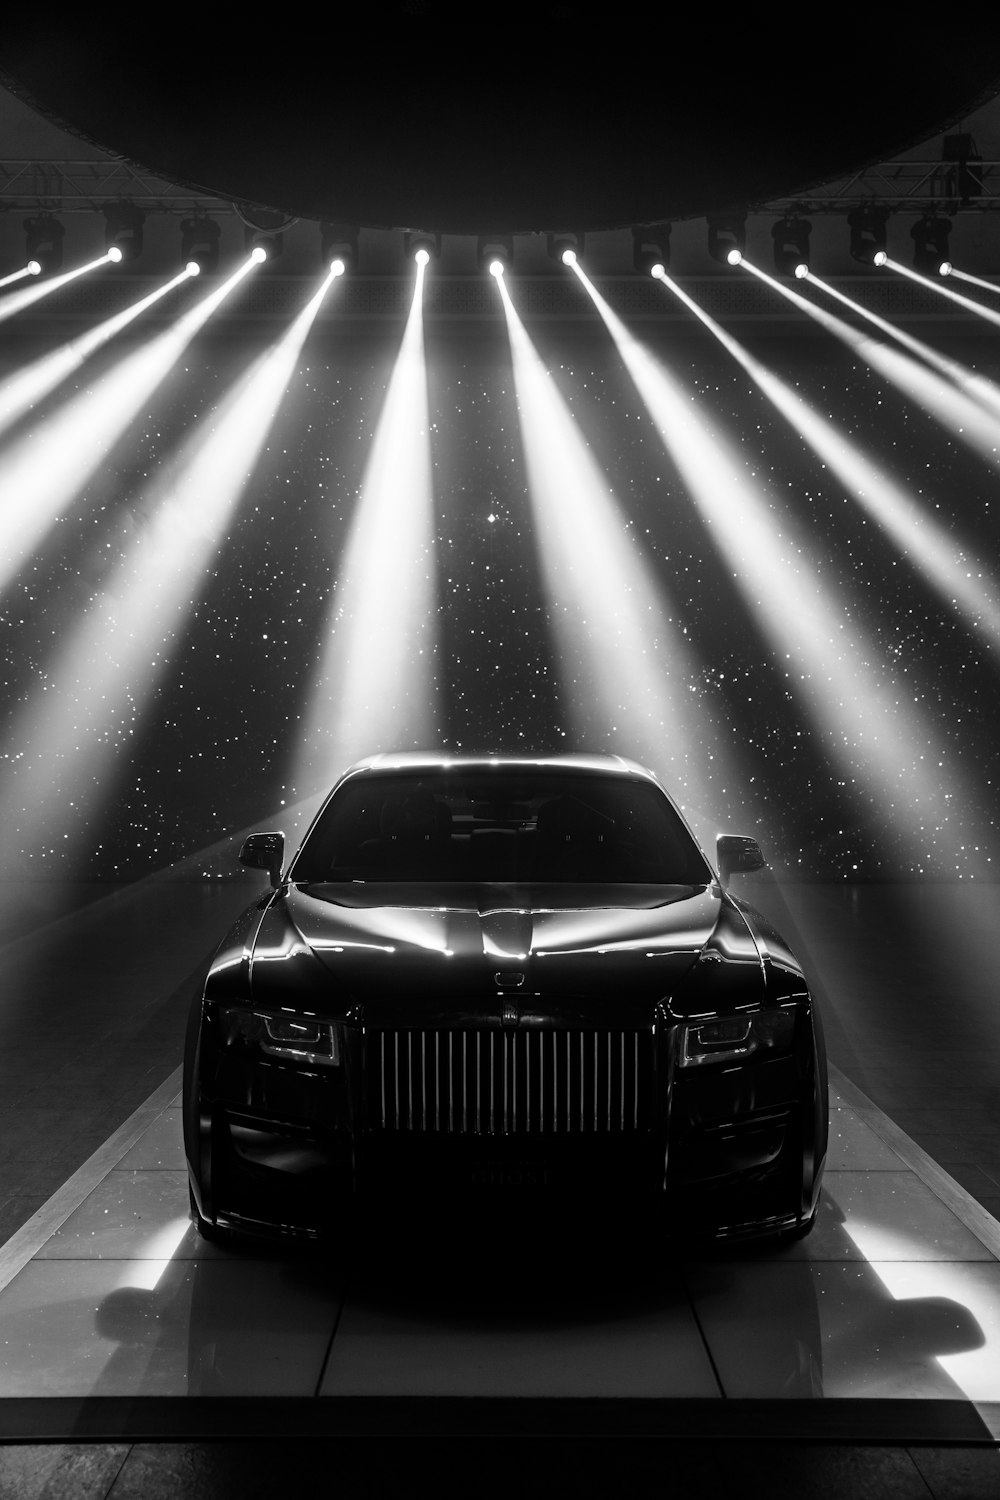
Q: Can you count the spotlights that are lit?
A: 13